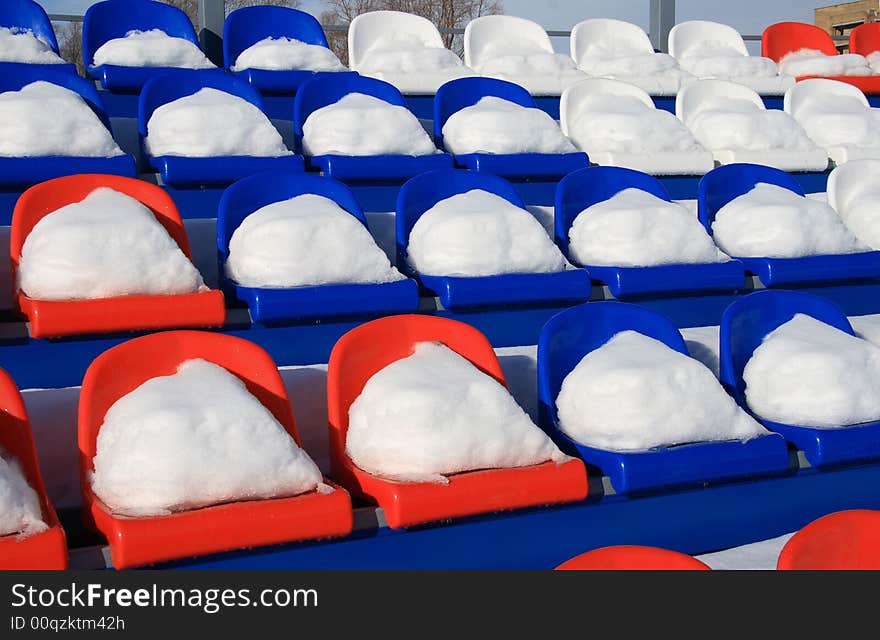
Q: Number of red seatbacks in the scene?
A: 8